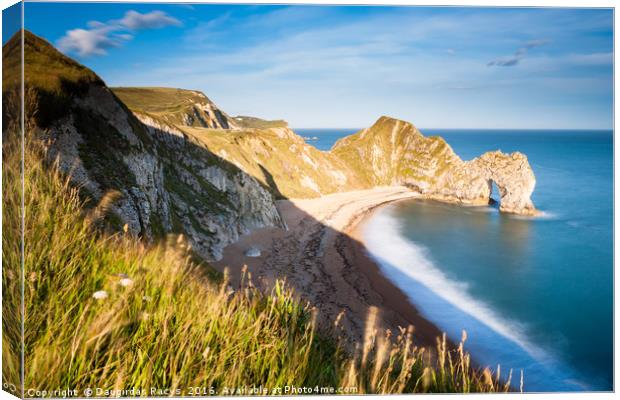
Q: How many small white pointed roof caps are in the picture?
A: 0